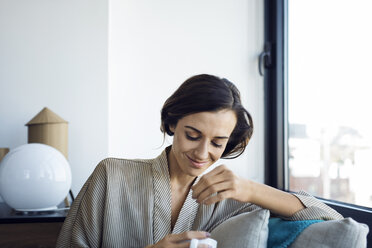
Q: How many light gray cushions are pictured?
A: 2